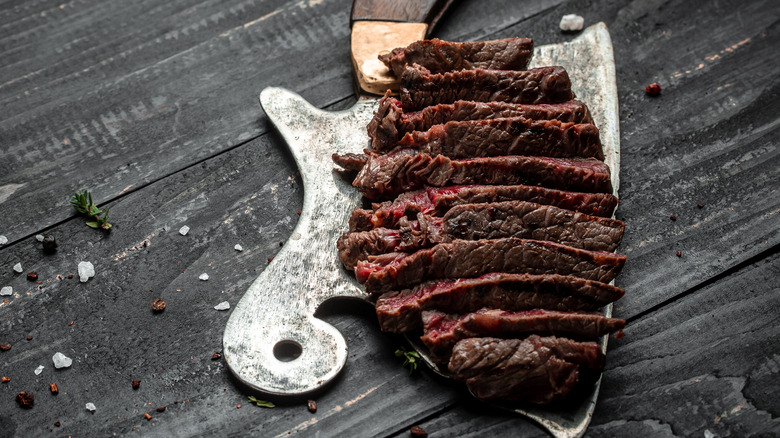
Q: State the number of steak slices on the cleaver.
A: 11